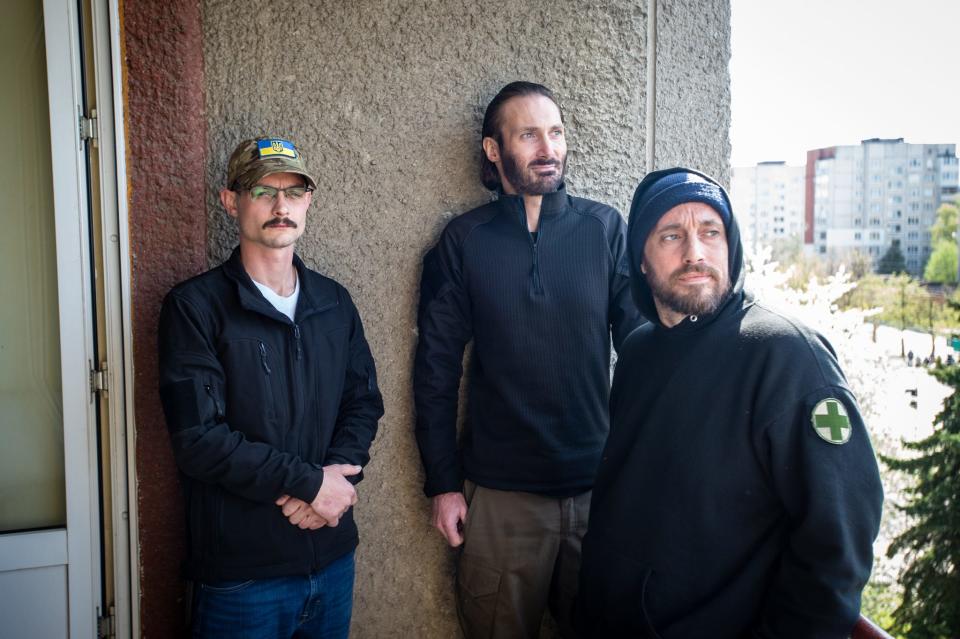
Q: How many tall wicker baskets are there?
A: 0